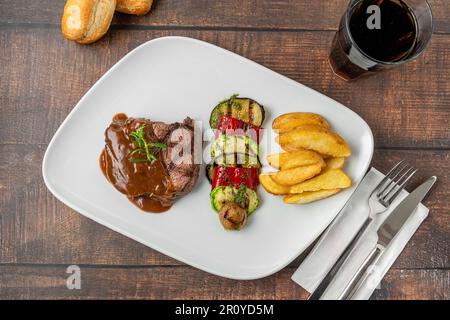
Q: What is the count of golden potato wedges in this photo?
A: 8